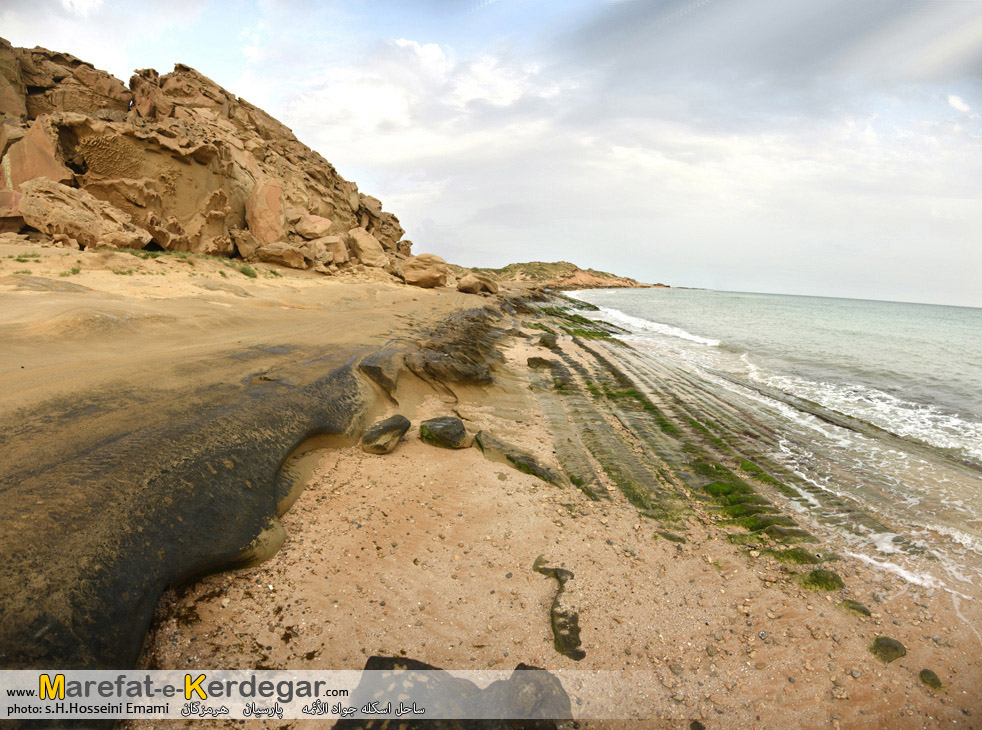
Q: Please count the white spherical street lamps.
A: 0